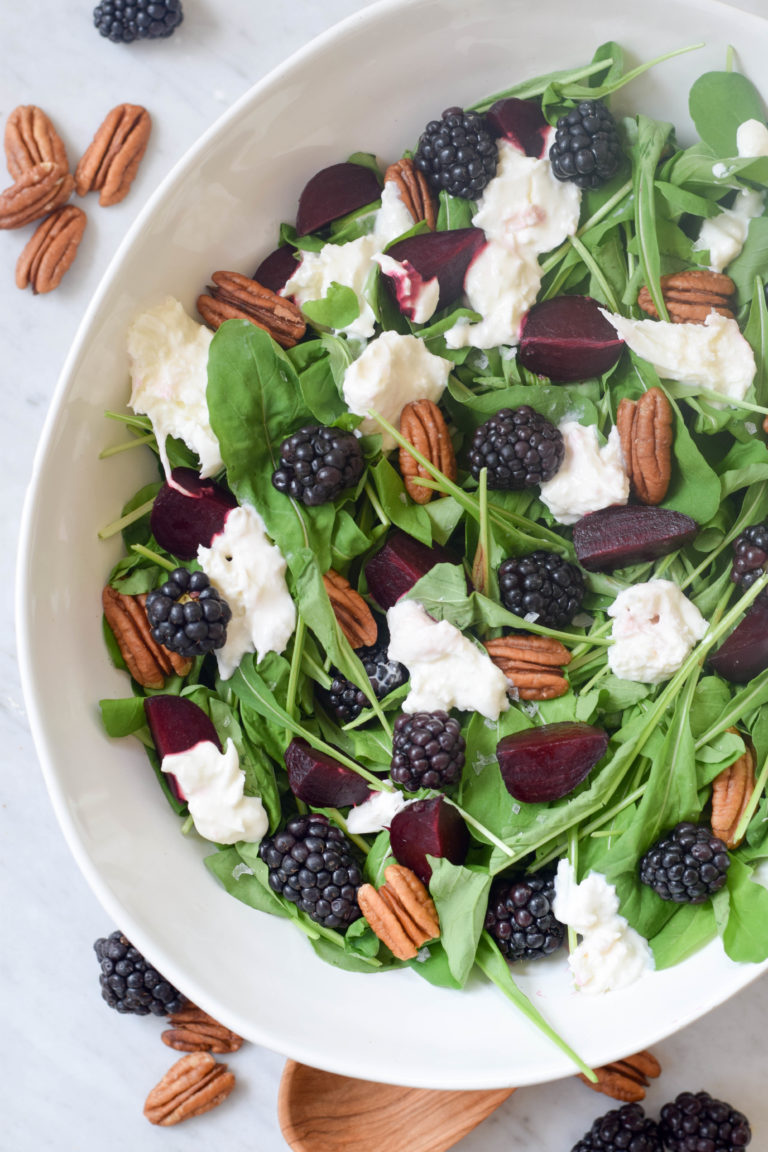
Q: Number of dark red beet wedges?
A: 13